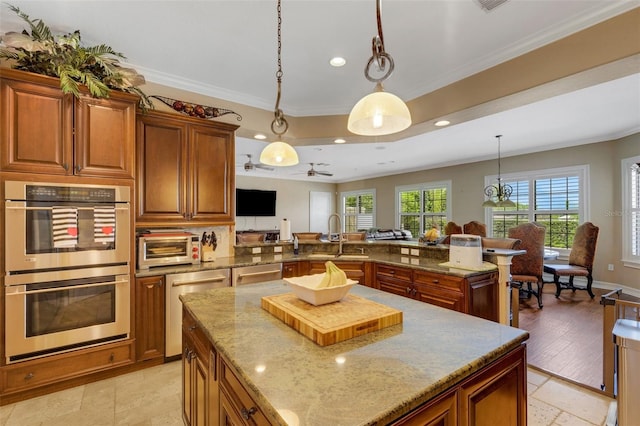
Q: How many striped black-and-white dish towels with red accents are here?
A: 2